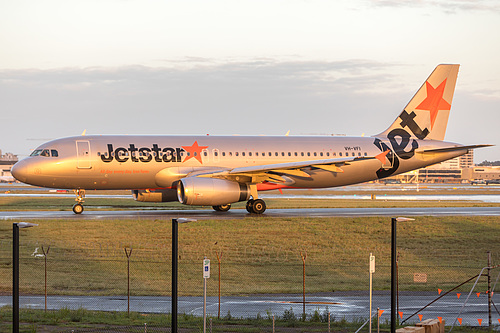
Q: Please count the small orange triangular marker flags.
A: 12